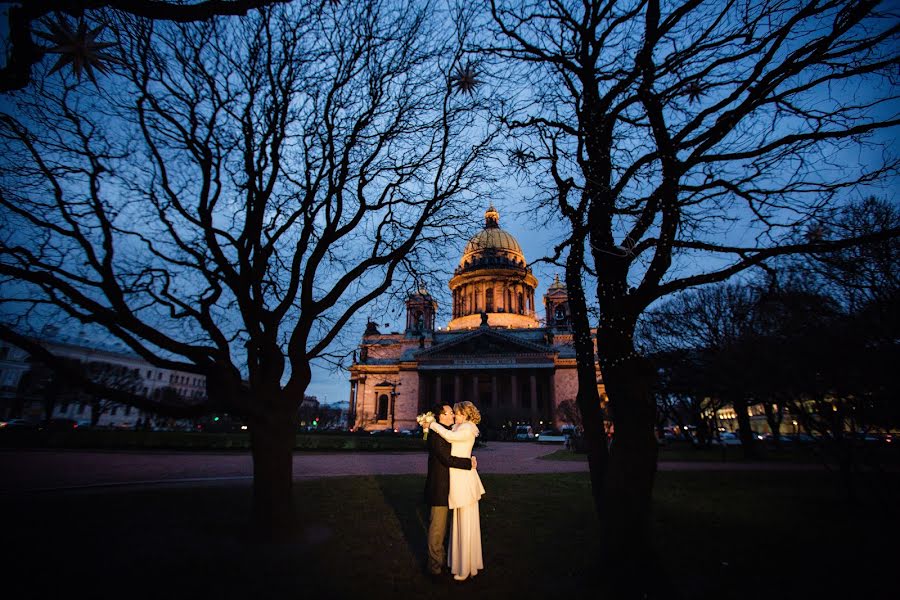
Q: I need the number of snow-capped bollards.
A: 0